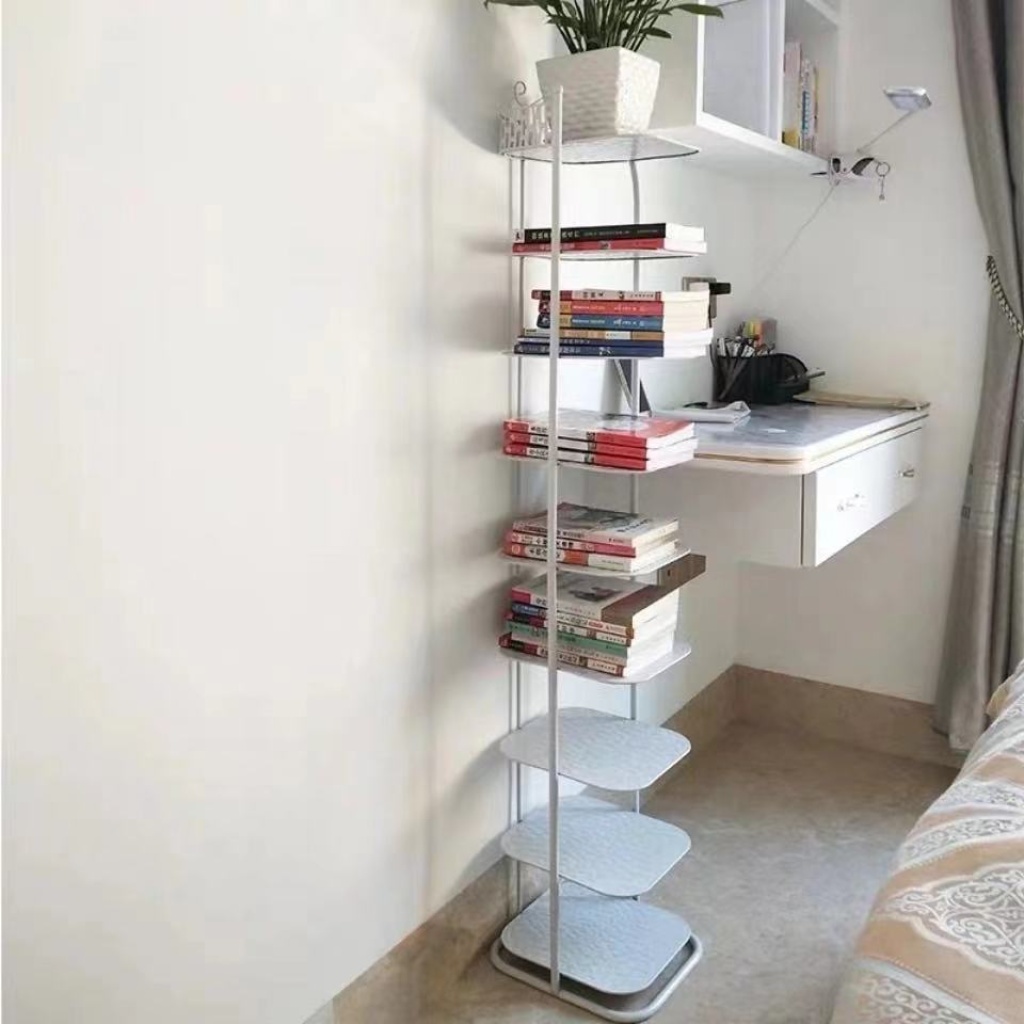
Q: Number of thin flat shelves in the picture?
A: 9